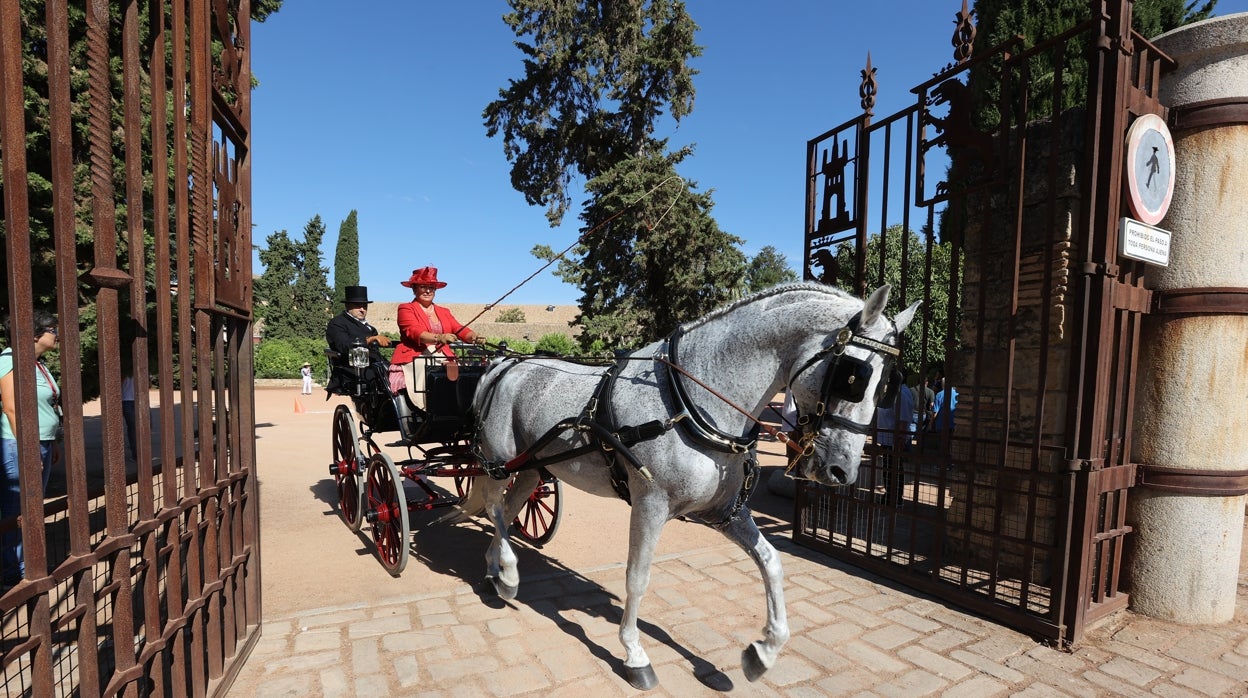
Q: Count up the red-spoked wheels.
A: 4